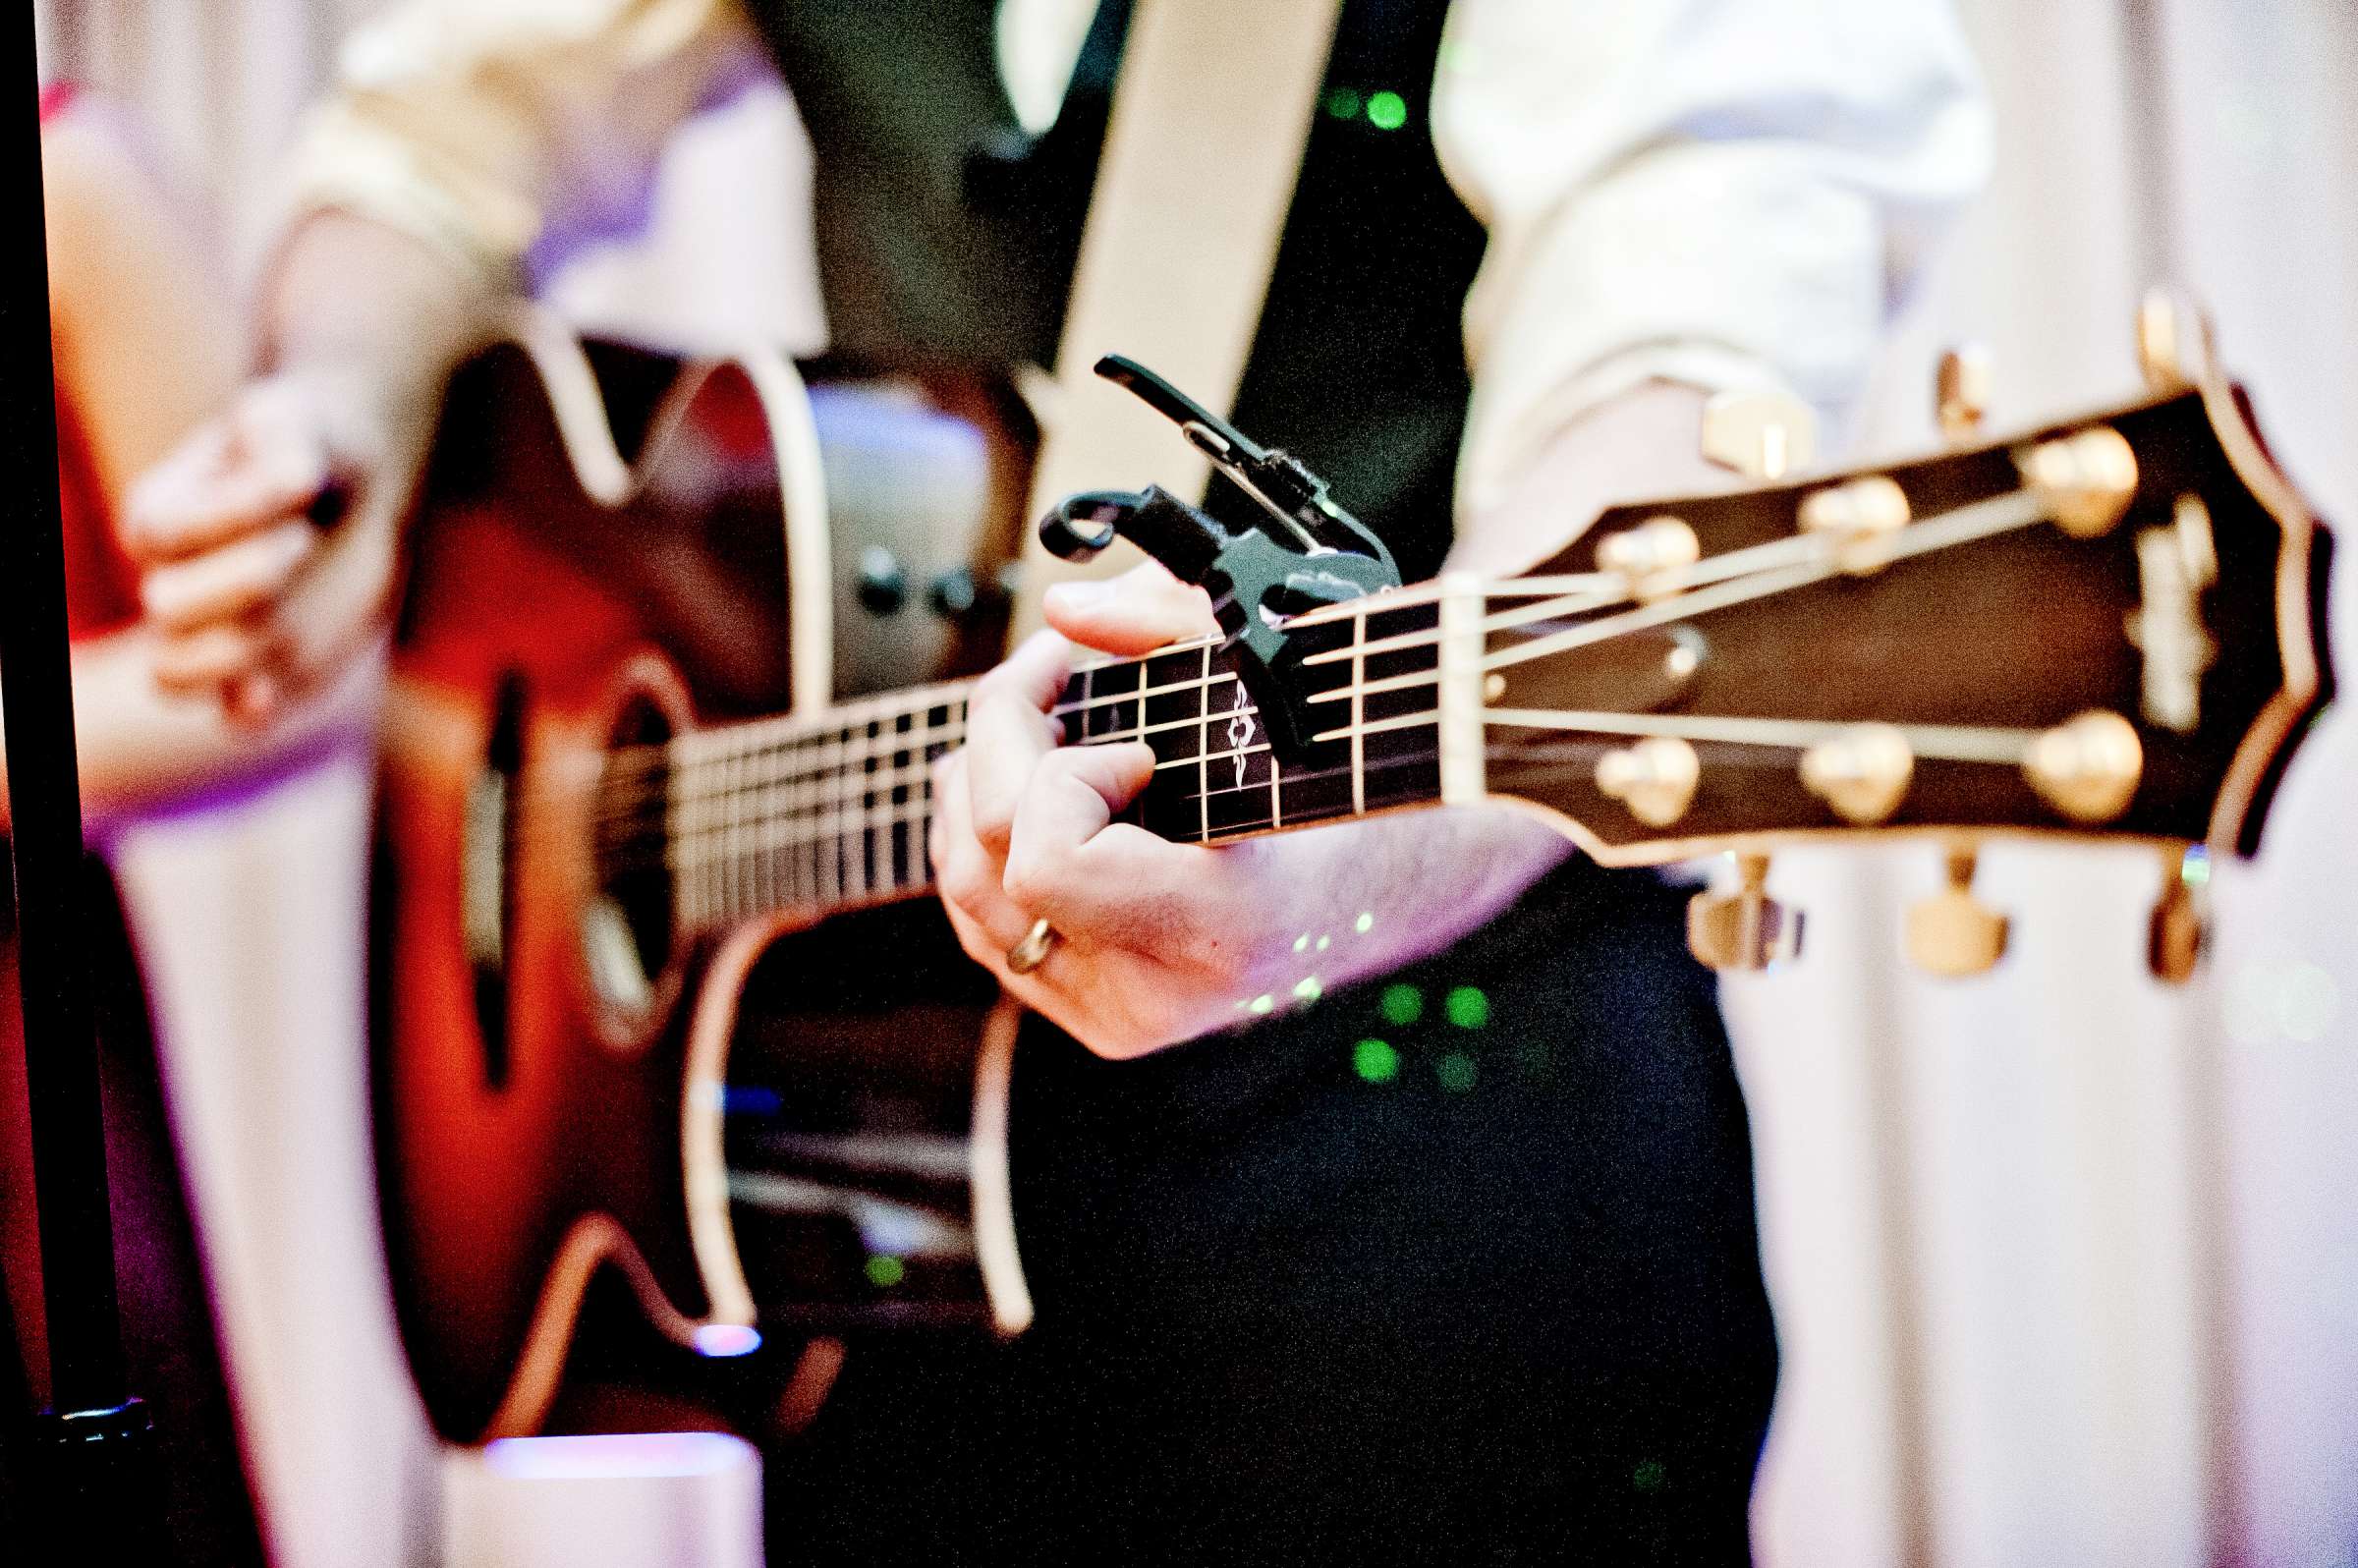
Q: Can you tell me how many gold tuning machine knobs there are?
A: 6